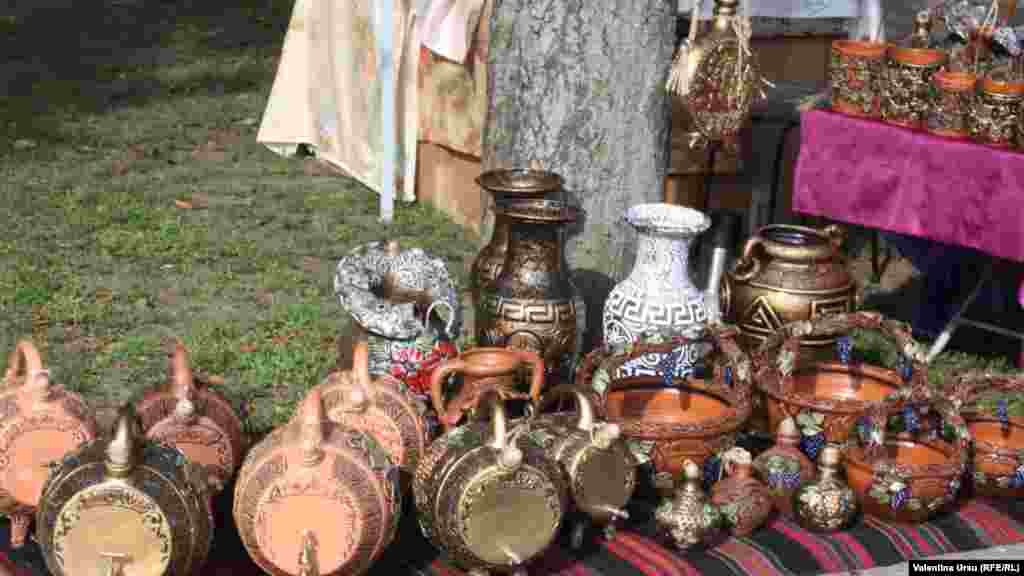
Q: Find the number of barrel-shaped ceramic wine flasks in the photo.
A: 7